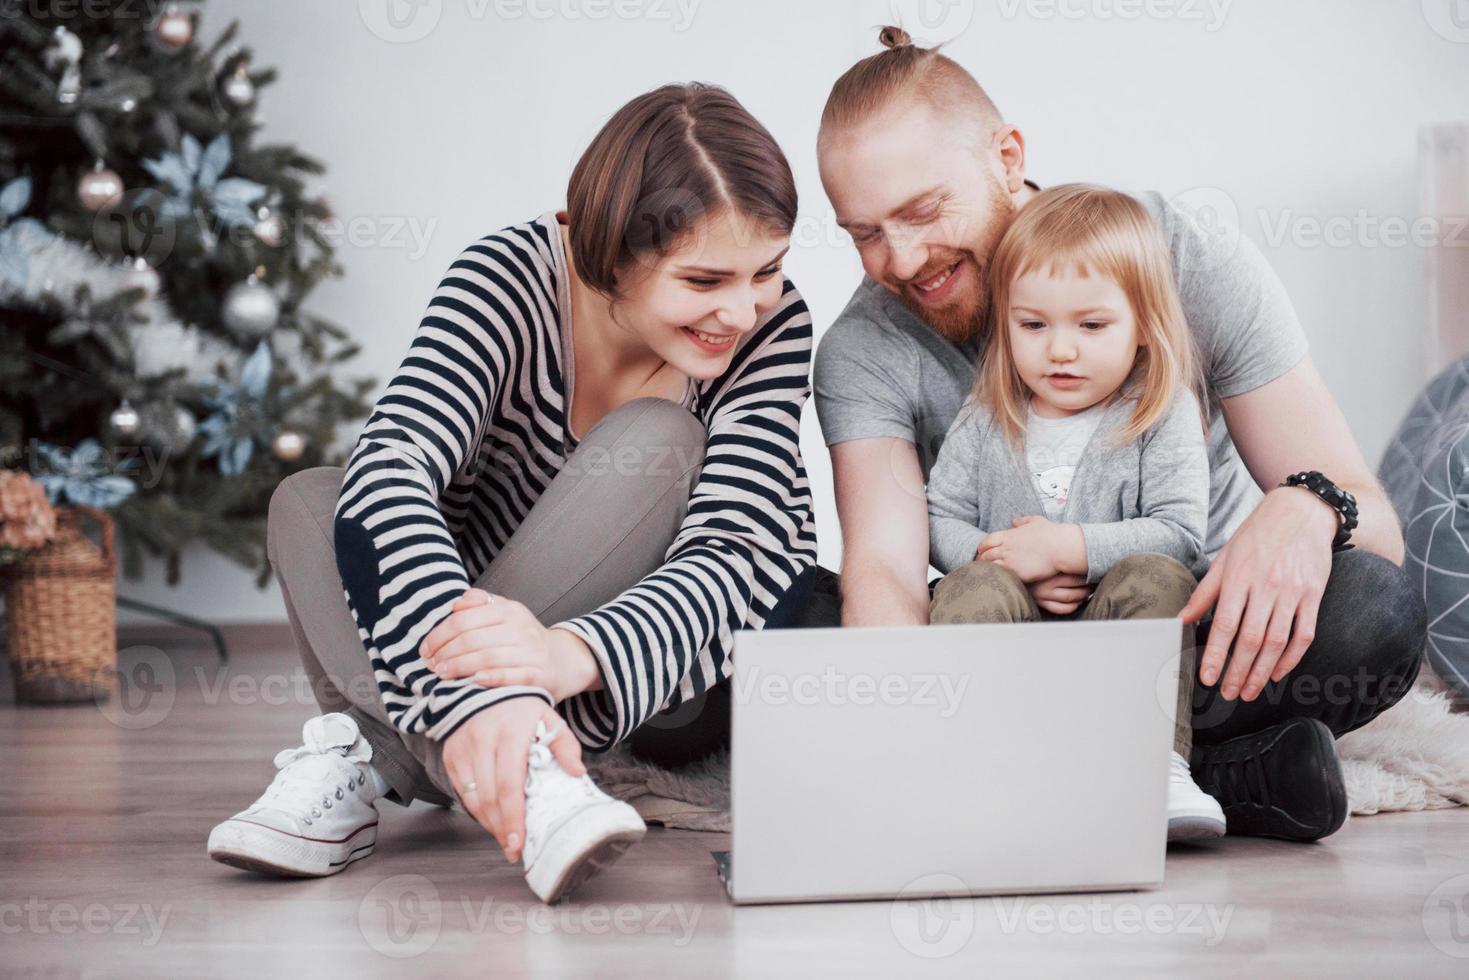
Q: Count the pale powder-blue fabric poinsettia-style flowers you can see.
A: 4